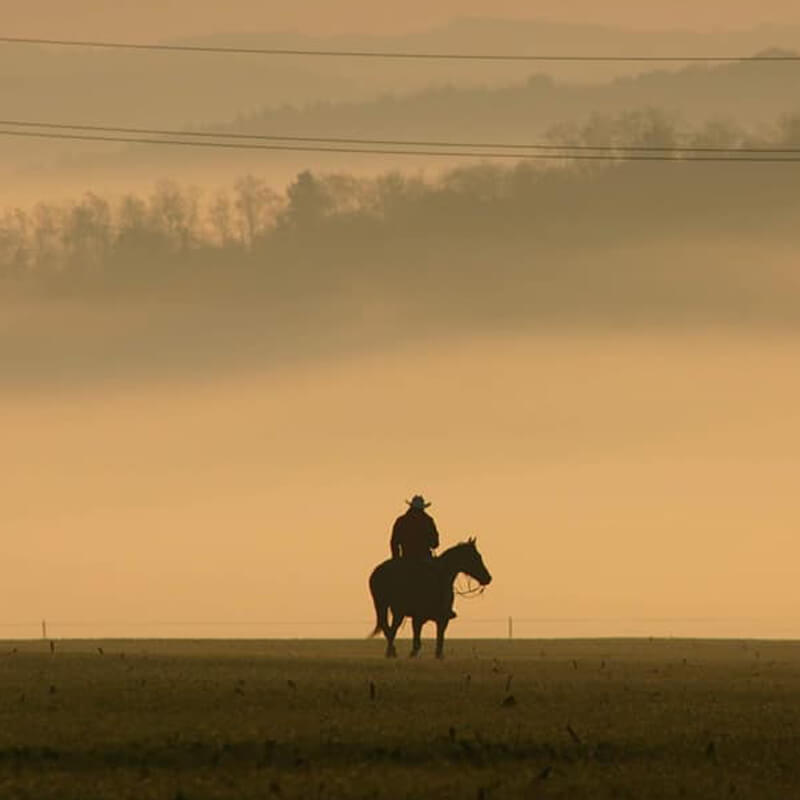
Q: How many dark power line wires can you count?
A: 3